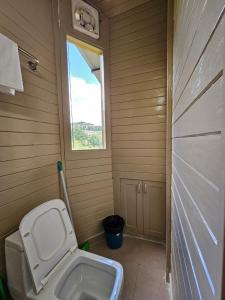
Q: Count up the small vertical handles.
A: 2